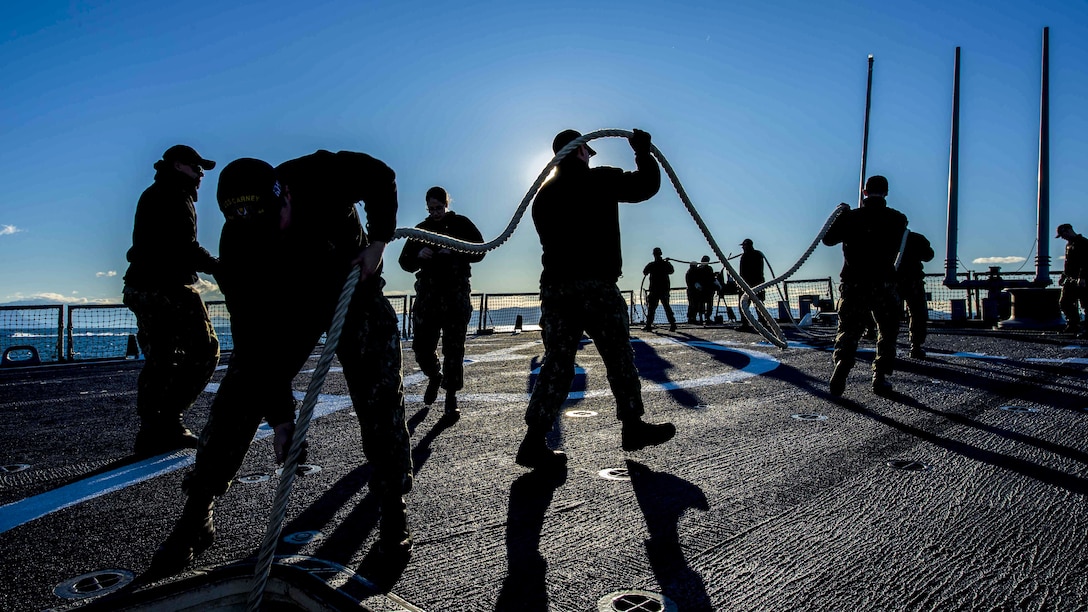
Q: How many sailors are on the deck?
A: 11